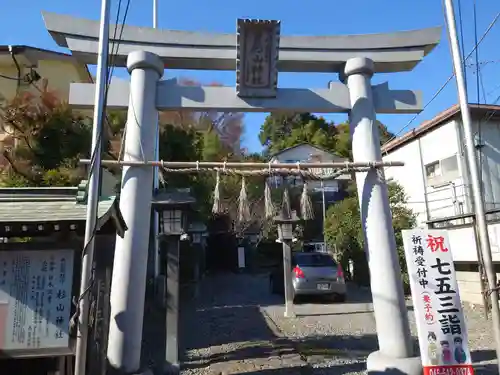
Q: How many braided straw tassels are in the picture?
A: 5